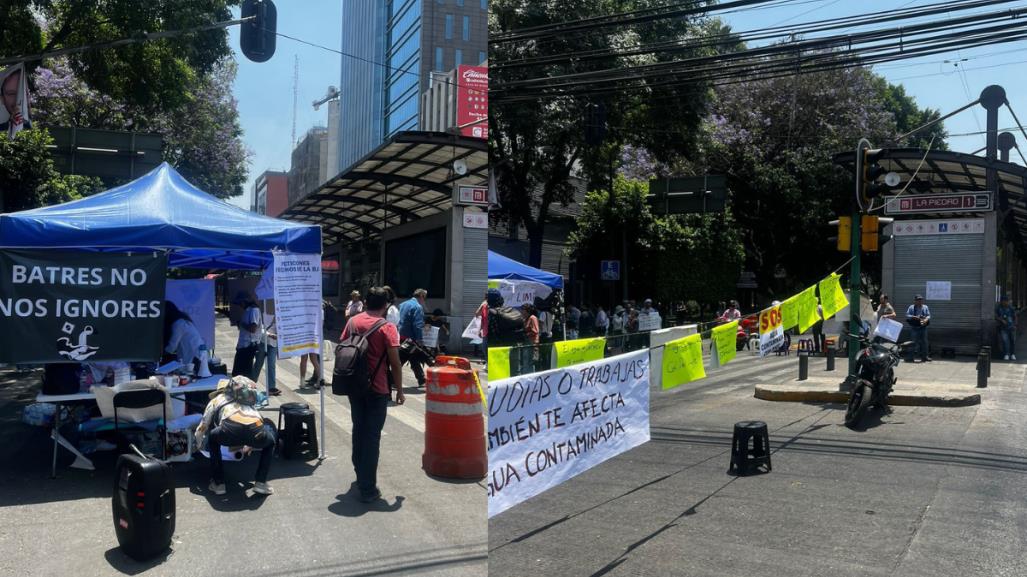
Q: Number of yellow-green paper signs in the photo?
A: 7